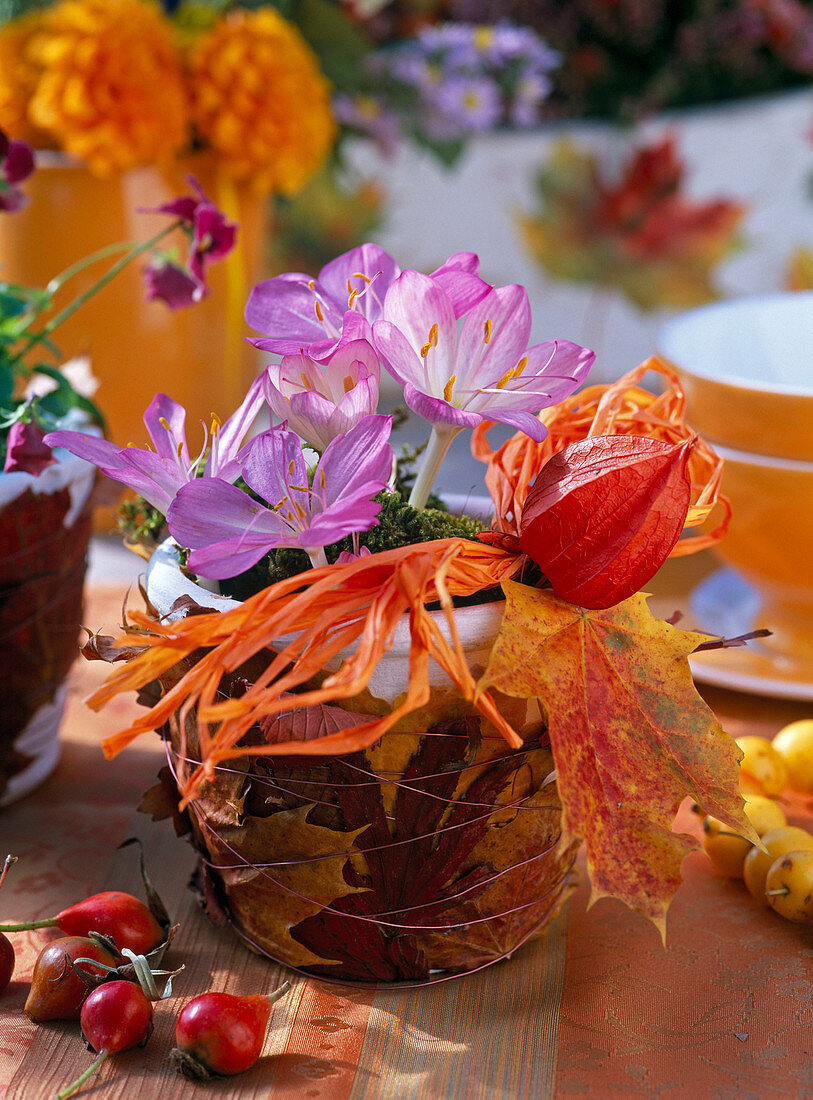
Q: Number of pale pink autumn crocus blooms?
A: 5